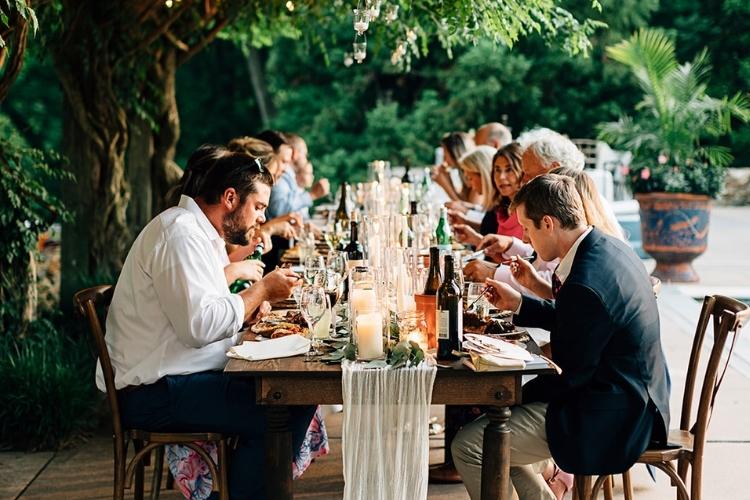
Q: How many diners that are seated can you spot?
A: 12